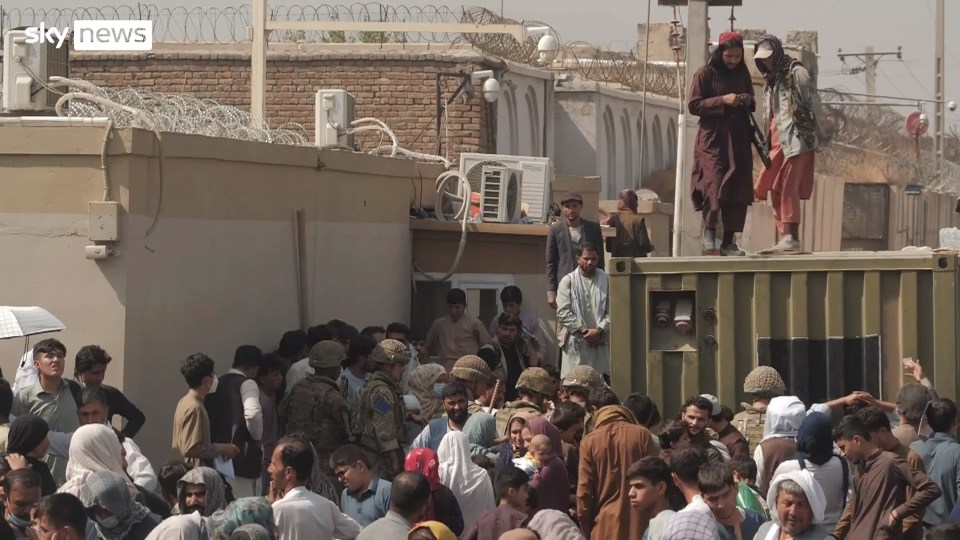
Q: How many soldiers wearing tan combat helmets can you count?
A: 6